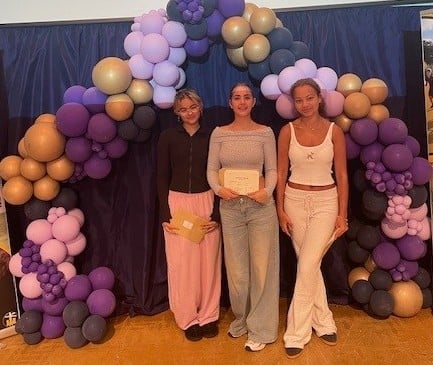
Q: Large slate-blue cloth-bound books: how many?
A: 0